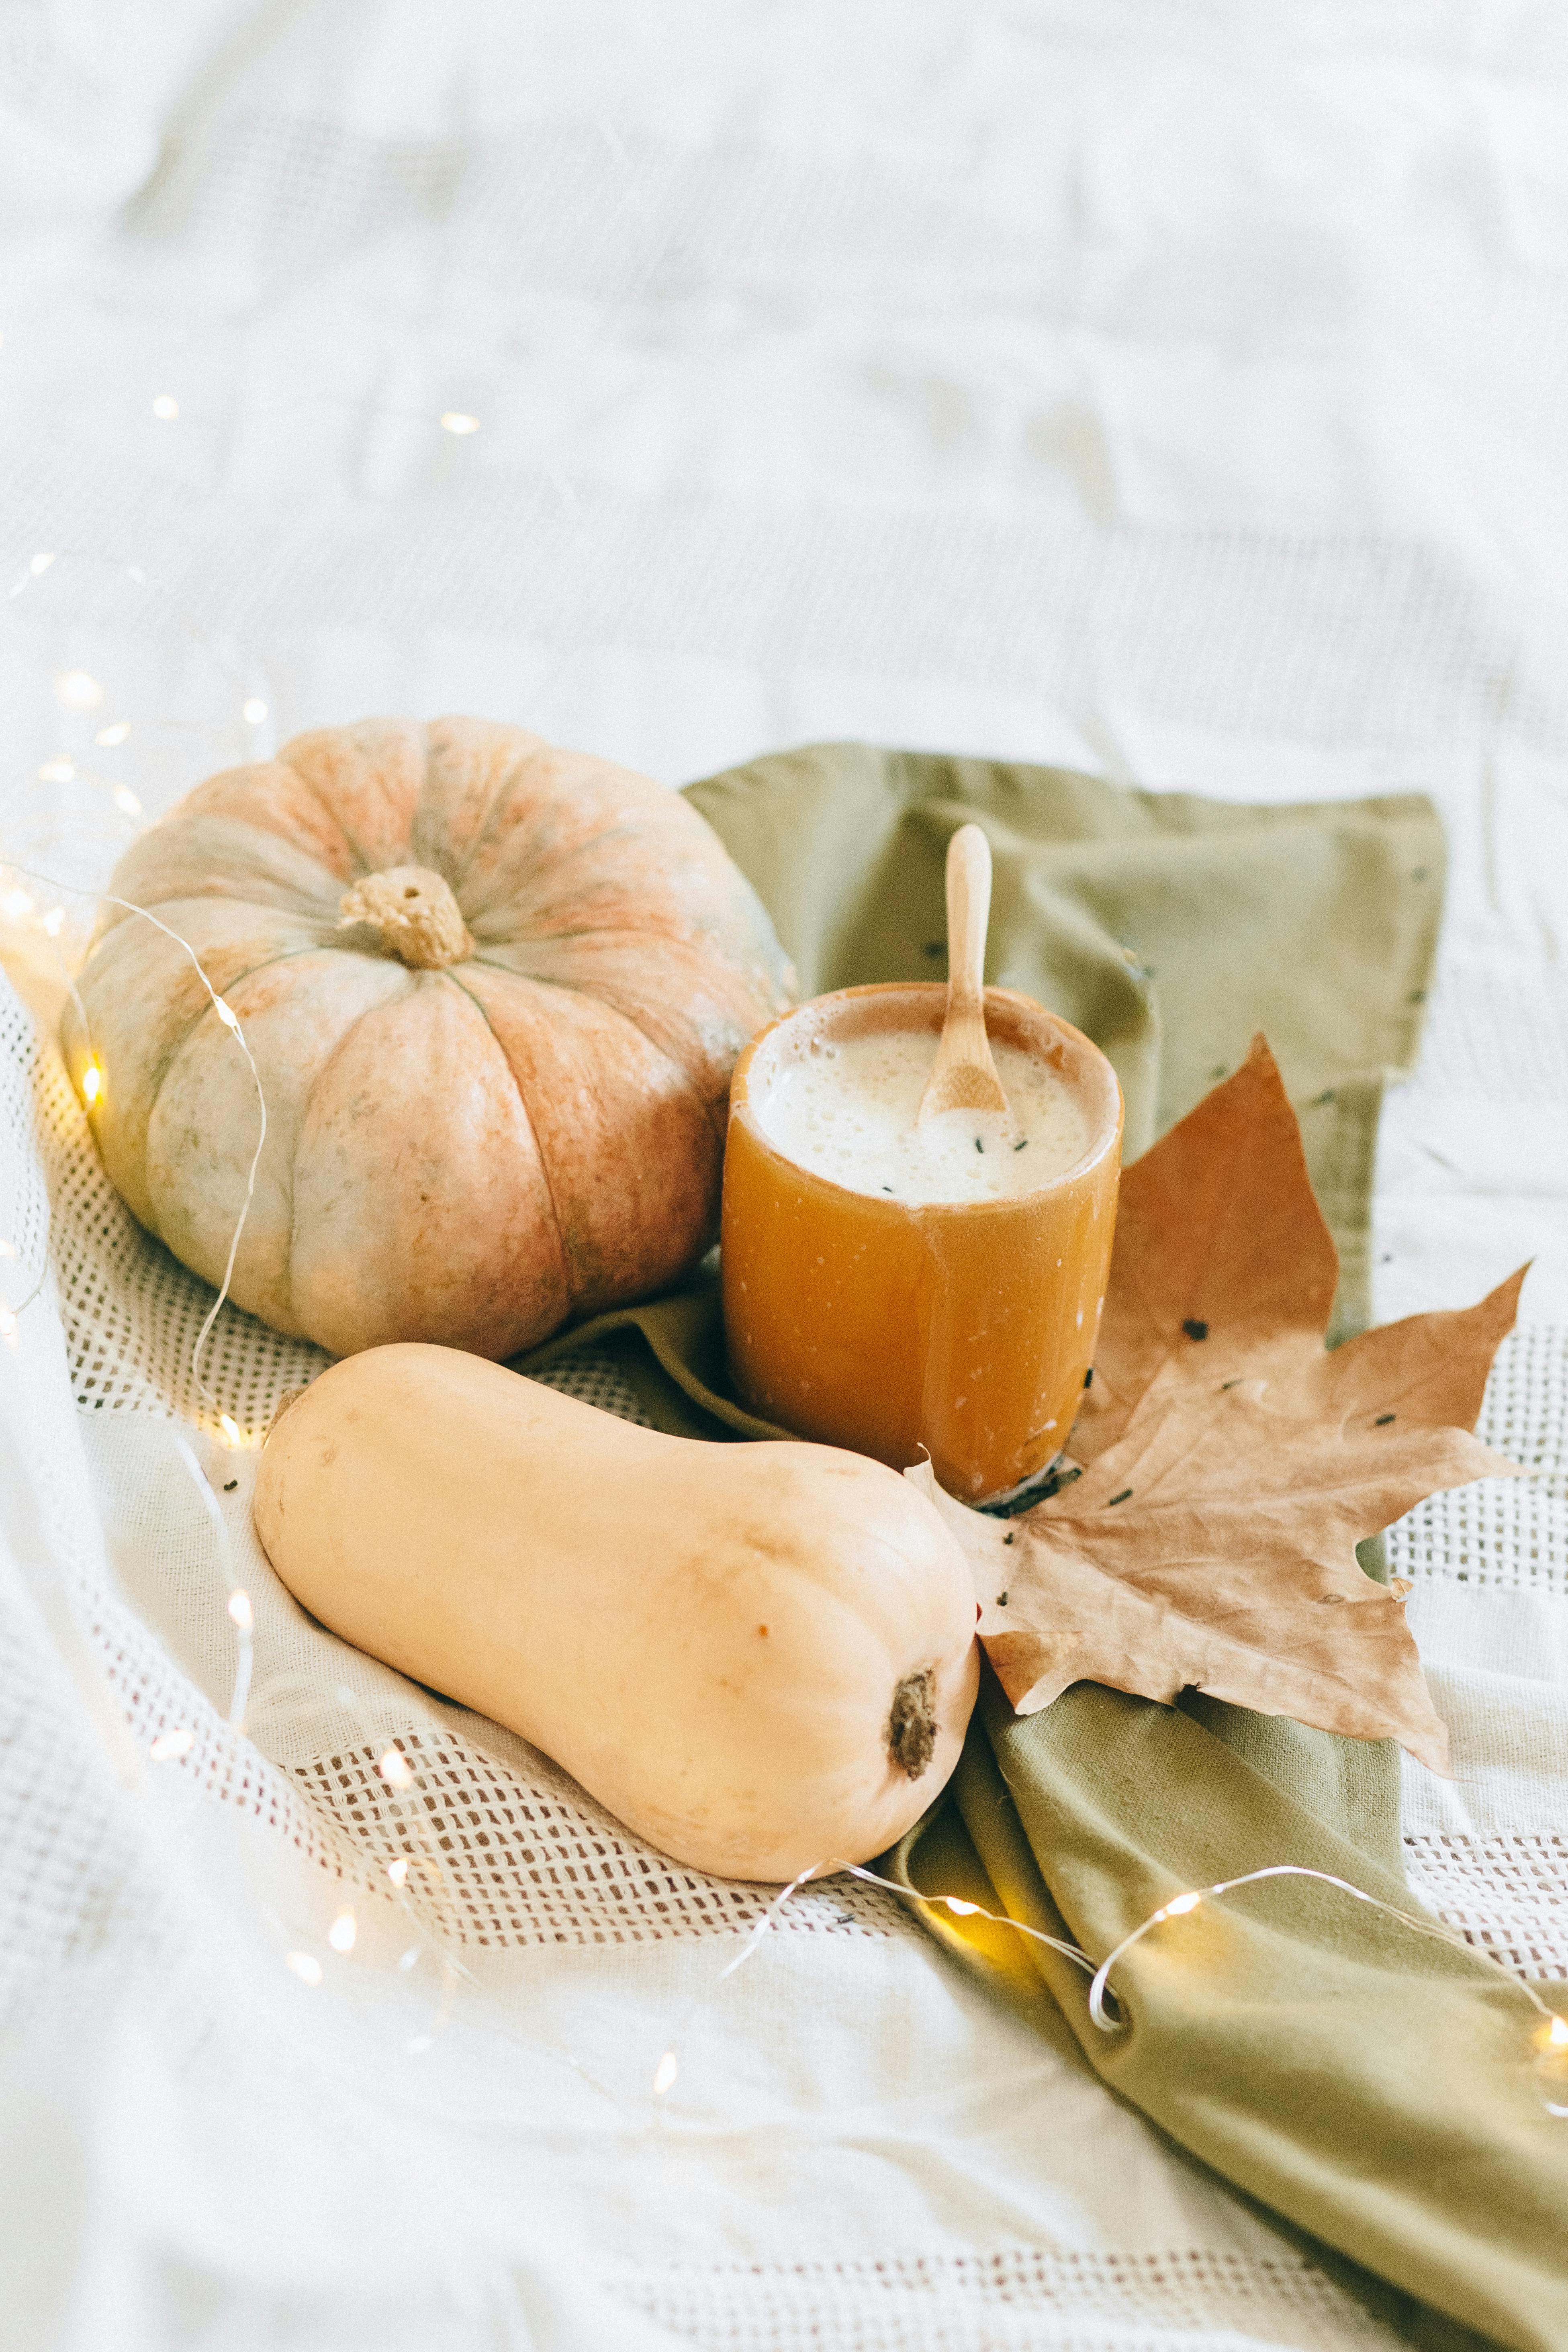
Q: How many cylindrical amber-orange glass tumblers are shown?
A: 1